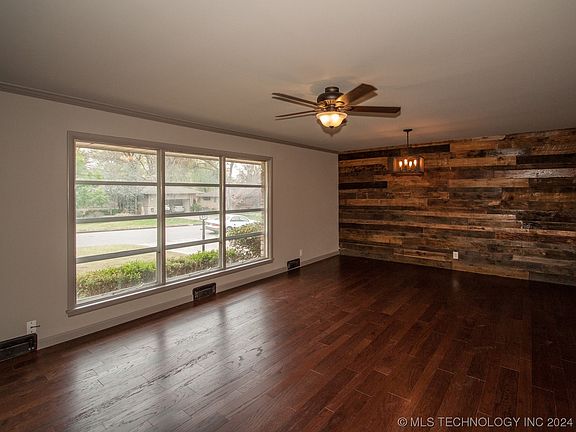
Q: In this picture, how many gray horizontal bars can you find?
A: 9